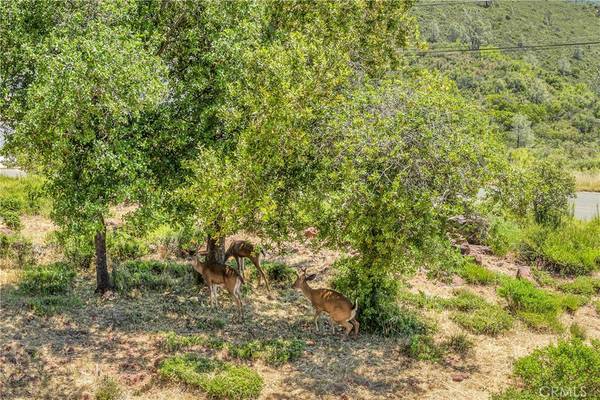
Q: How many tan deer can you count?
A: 3